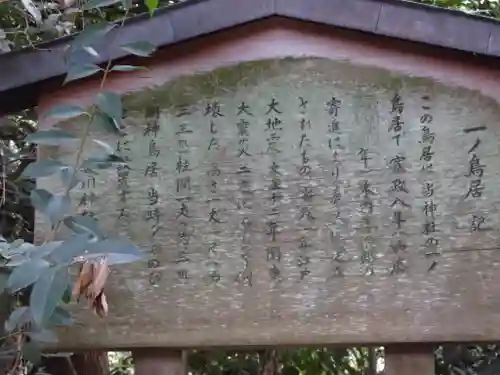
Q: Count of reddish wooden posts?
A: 2